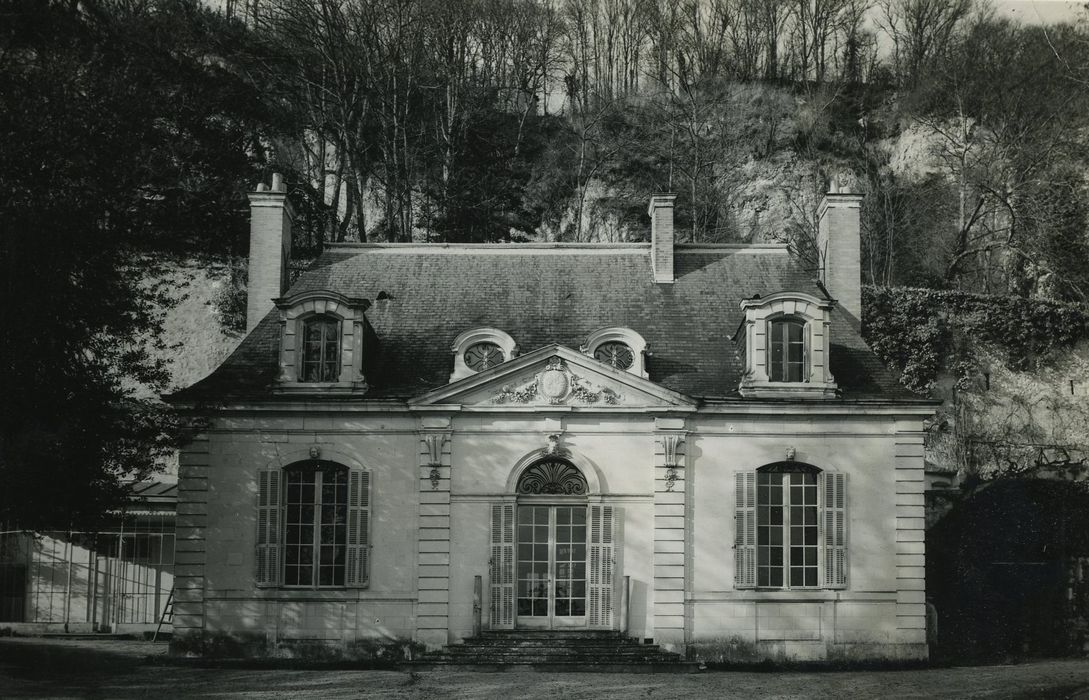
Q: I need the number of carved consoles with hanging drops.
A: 2